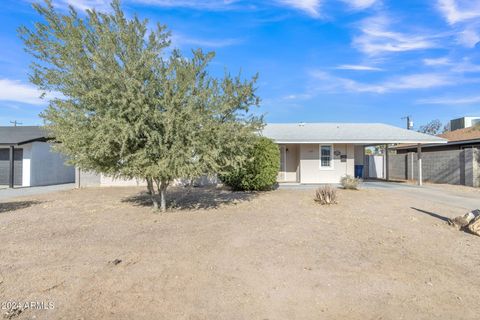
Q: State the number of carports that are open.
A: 1